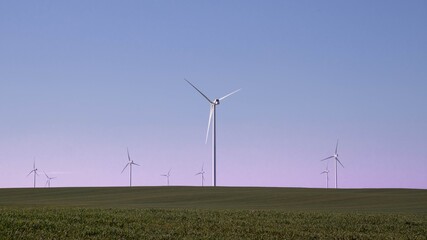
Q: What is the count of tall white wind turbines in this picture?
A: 8